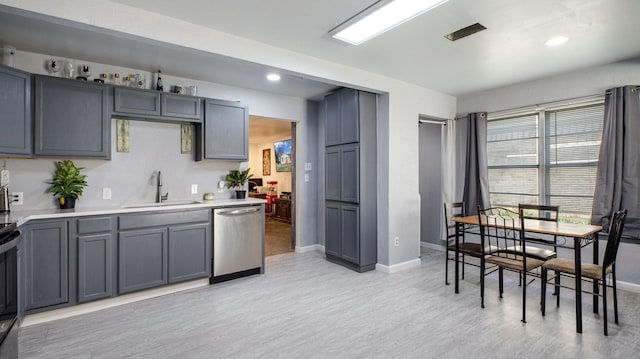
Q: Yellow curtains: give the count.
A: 0